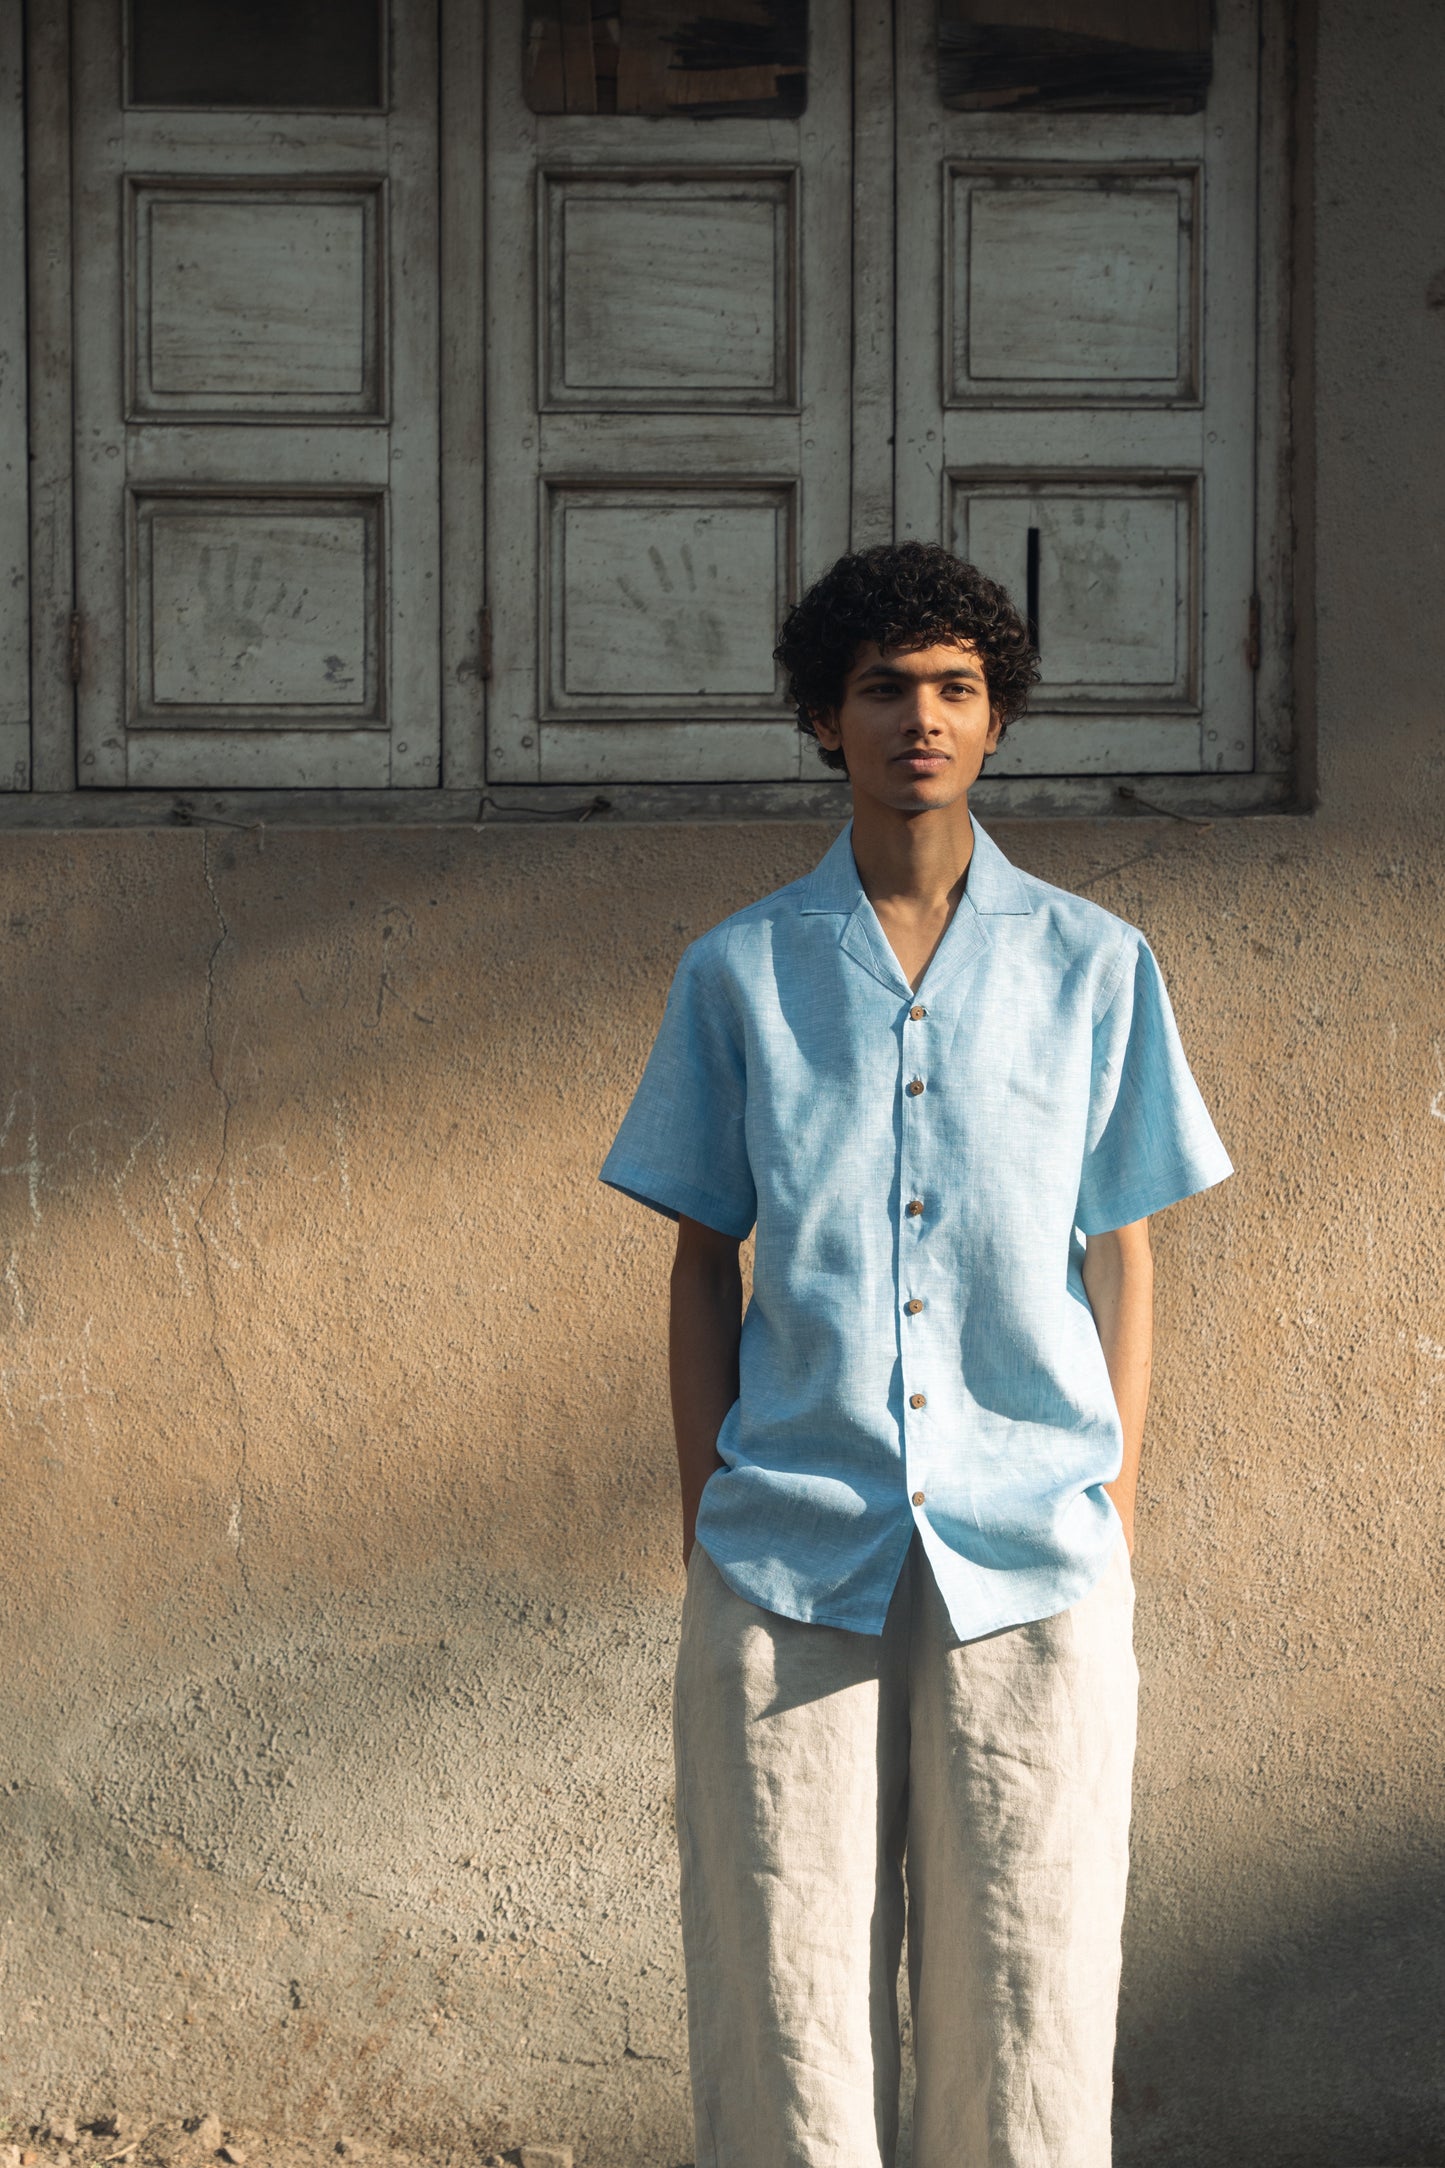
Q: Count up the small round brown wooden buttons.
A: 6